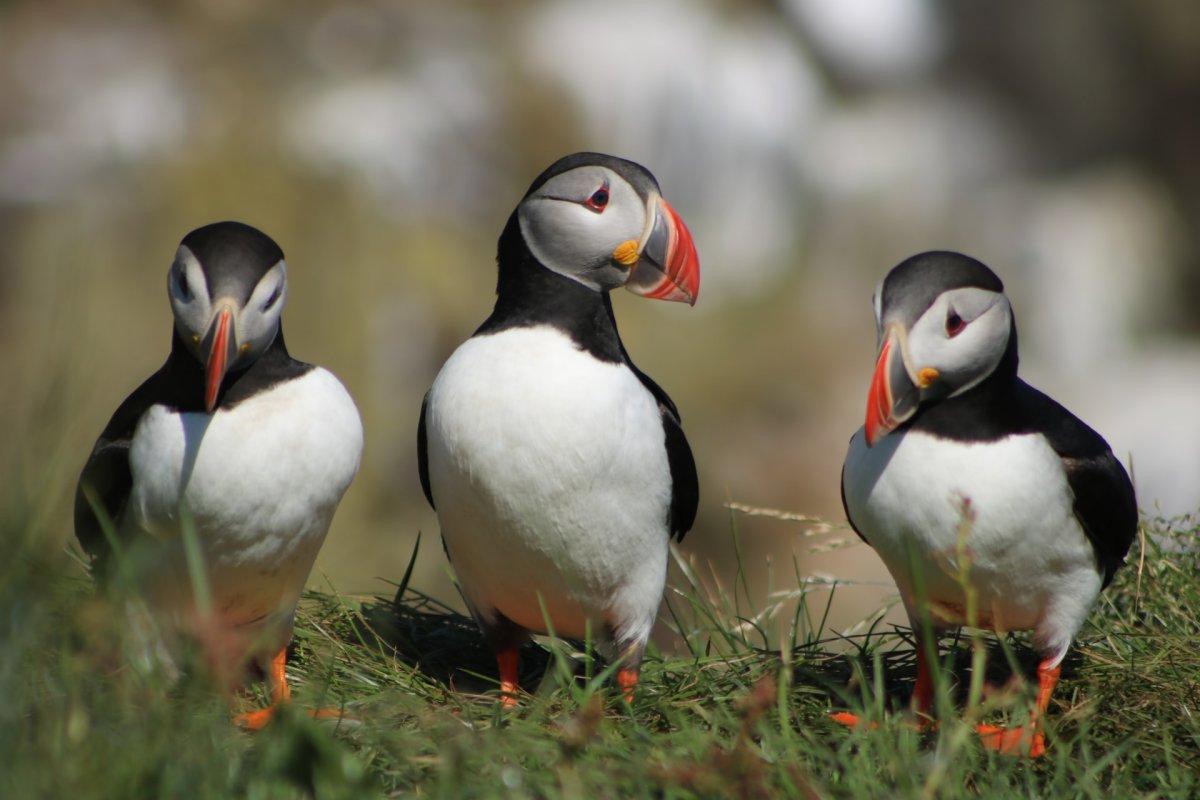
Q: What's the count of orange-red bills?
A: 3